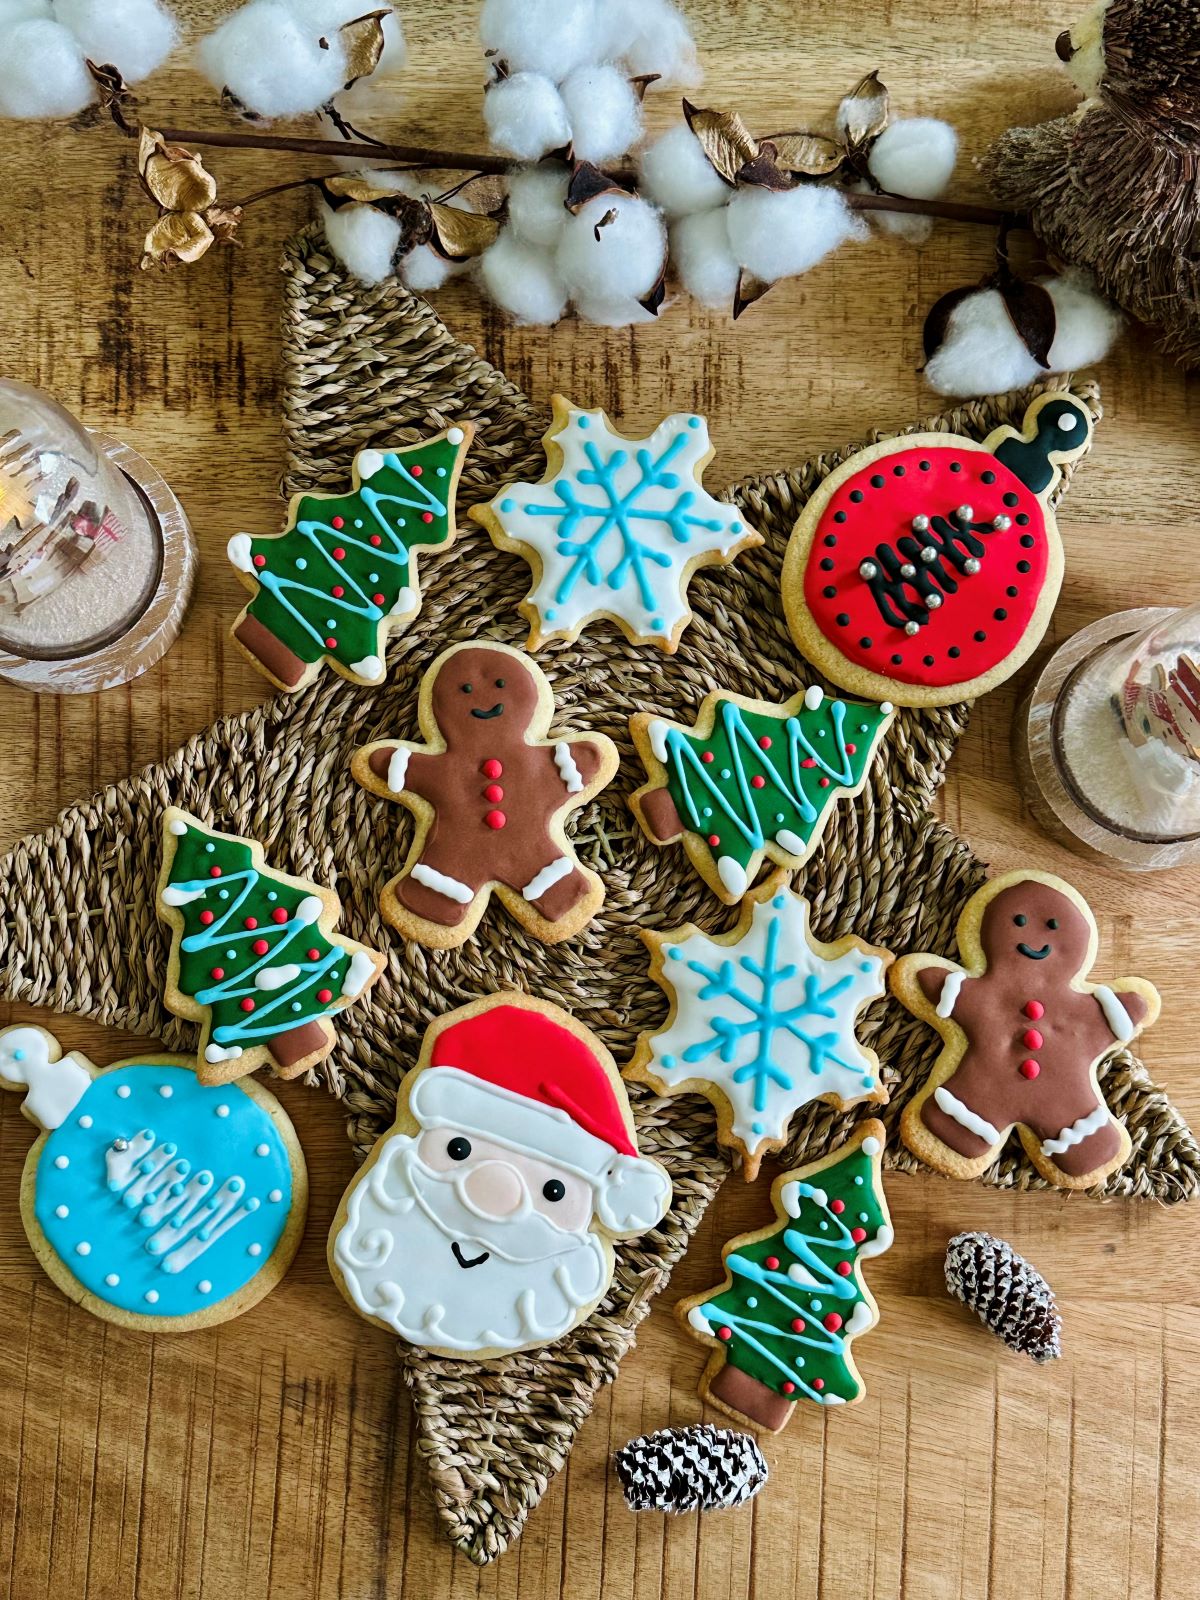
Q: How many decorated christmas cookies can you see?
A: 11